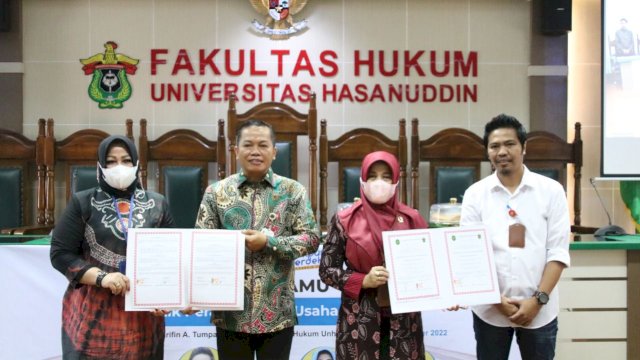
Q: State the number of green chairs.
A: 7